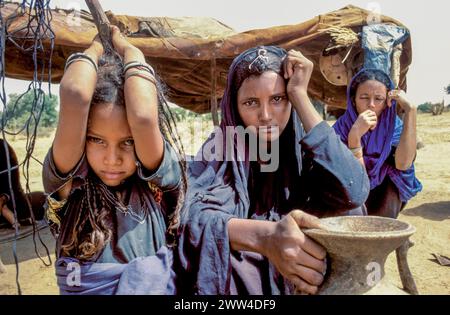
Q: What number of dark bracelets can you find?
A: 2